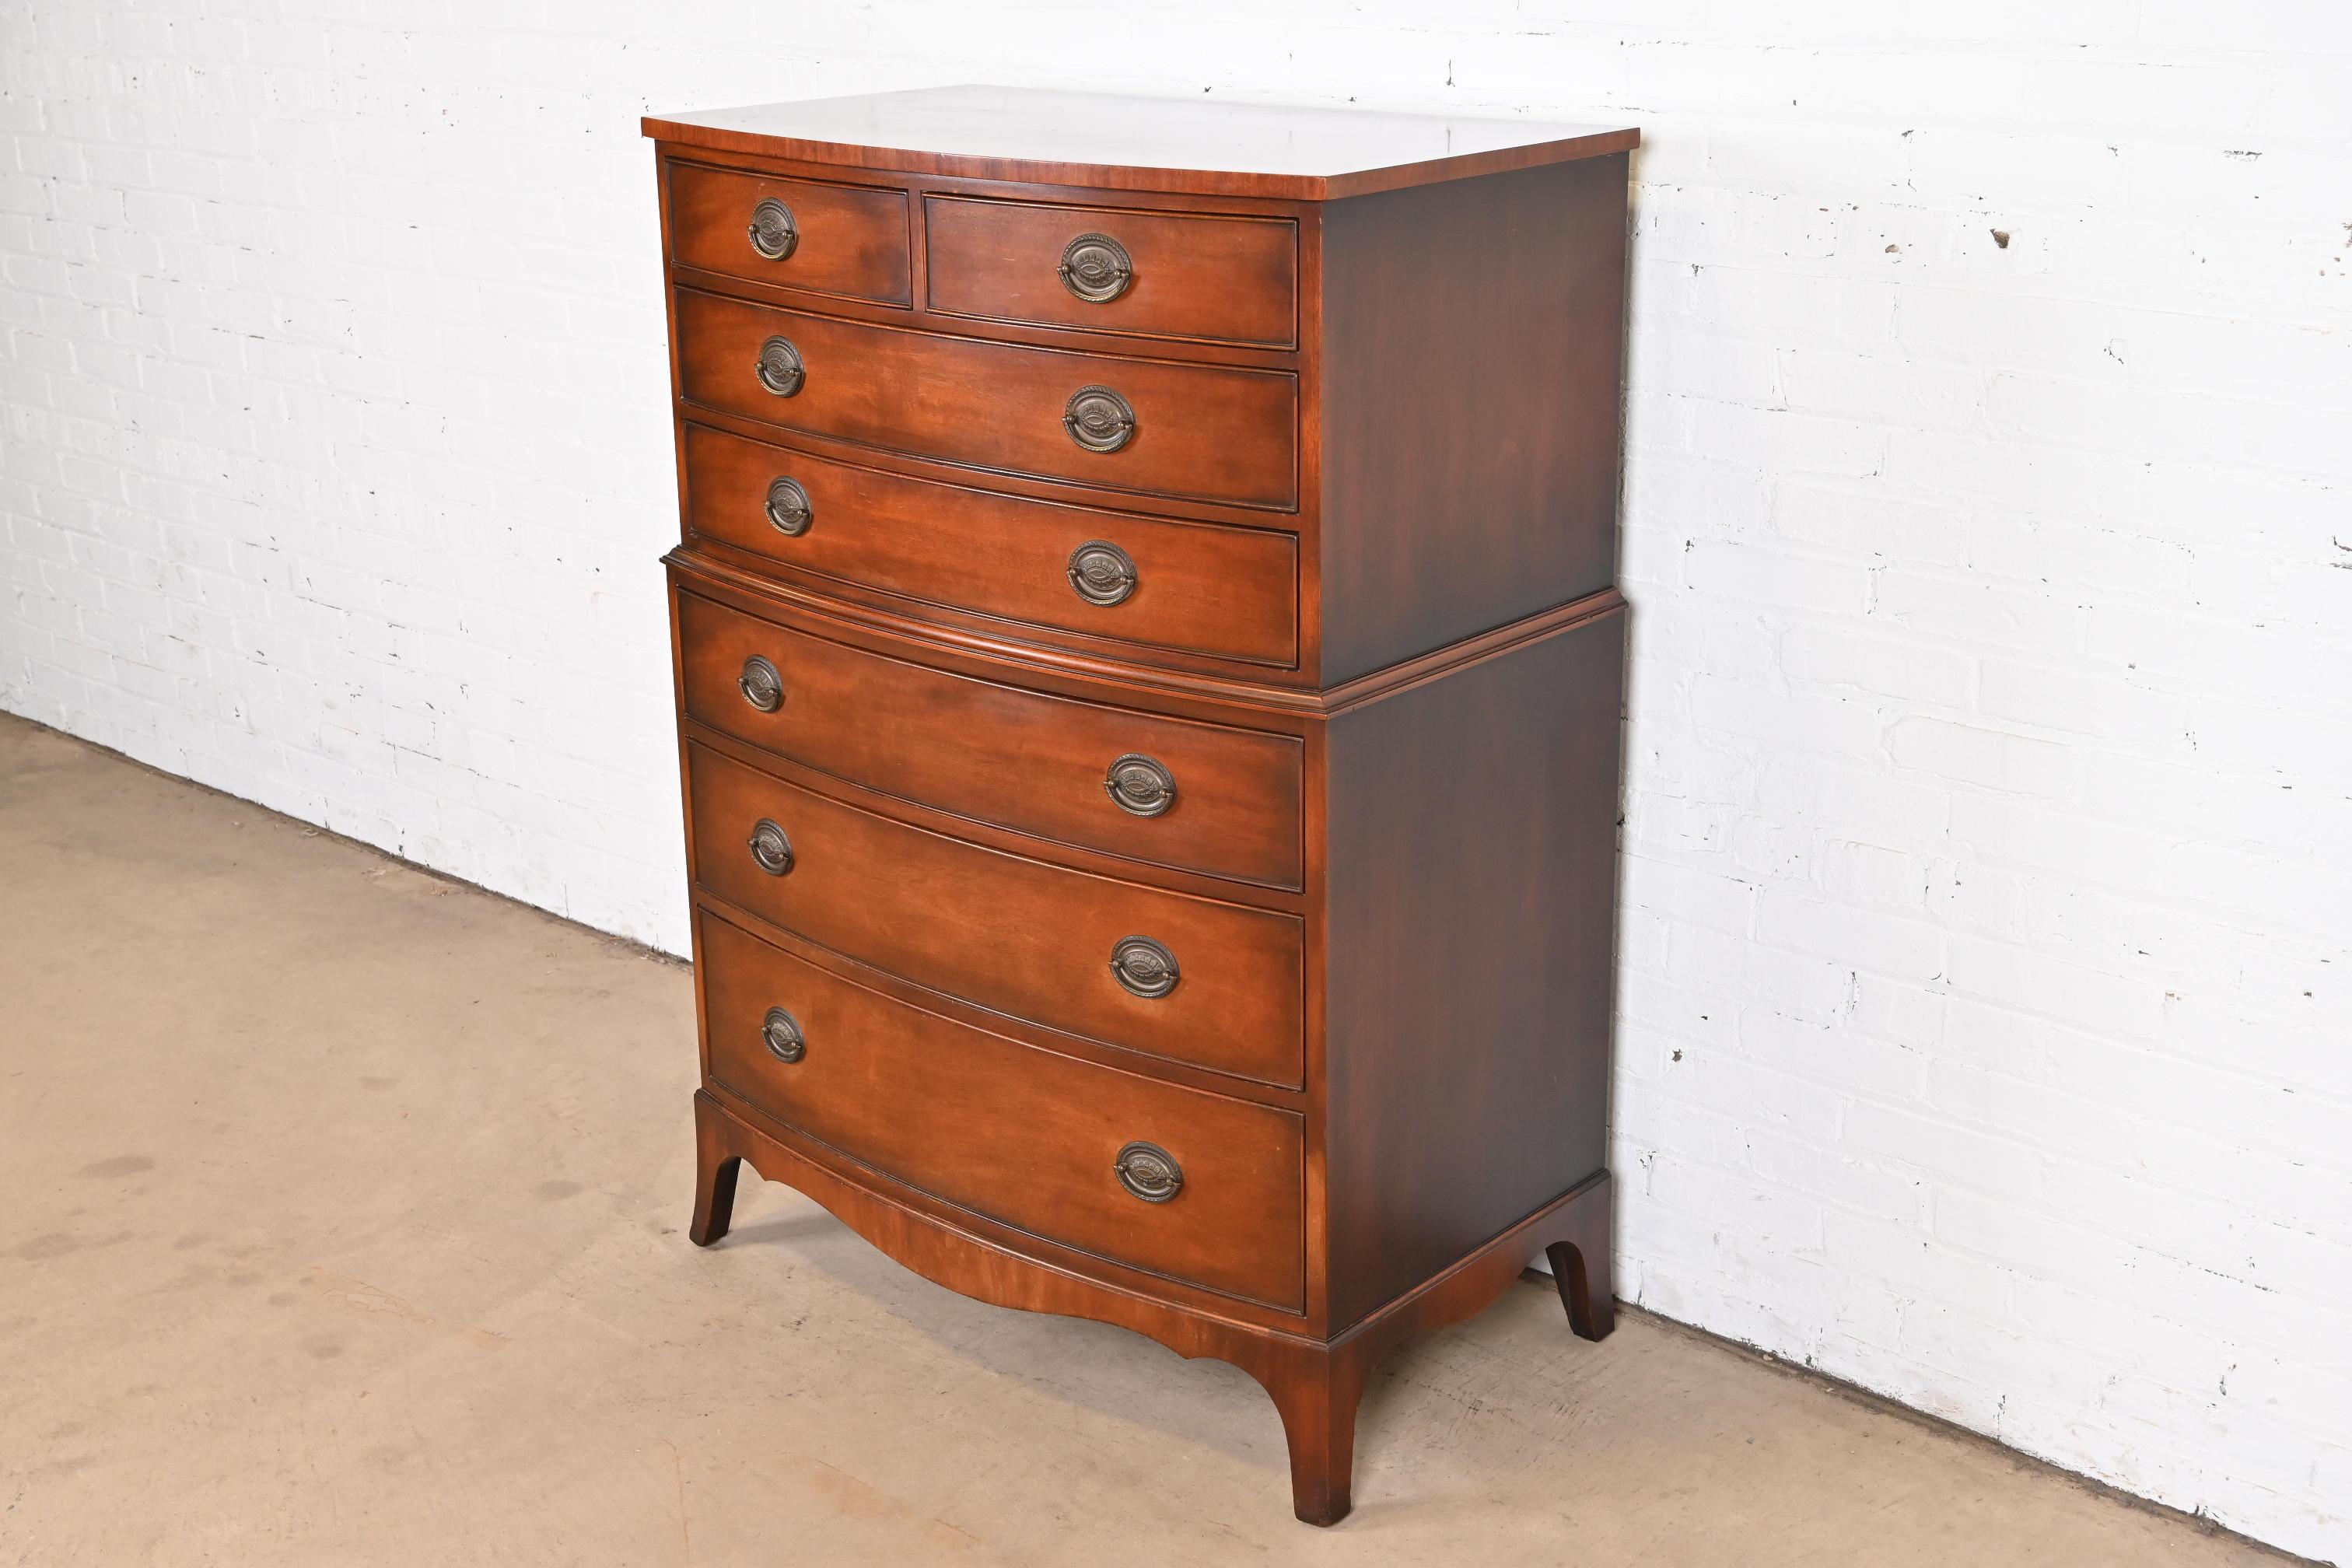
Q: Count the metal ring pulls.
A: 12